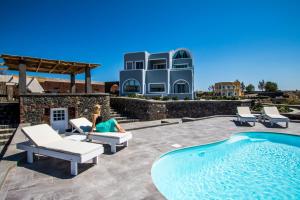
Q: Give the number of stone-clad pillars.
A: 3